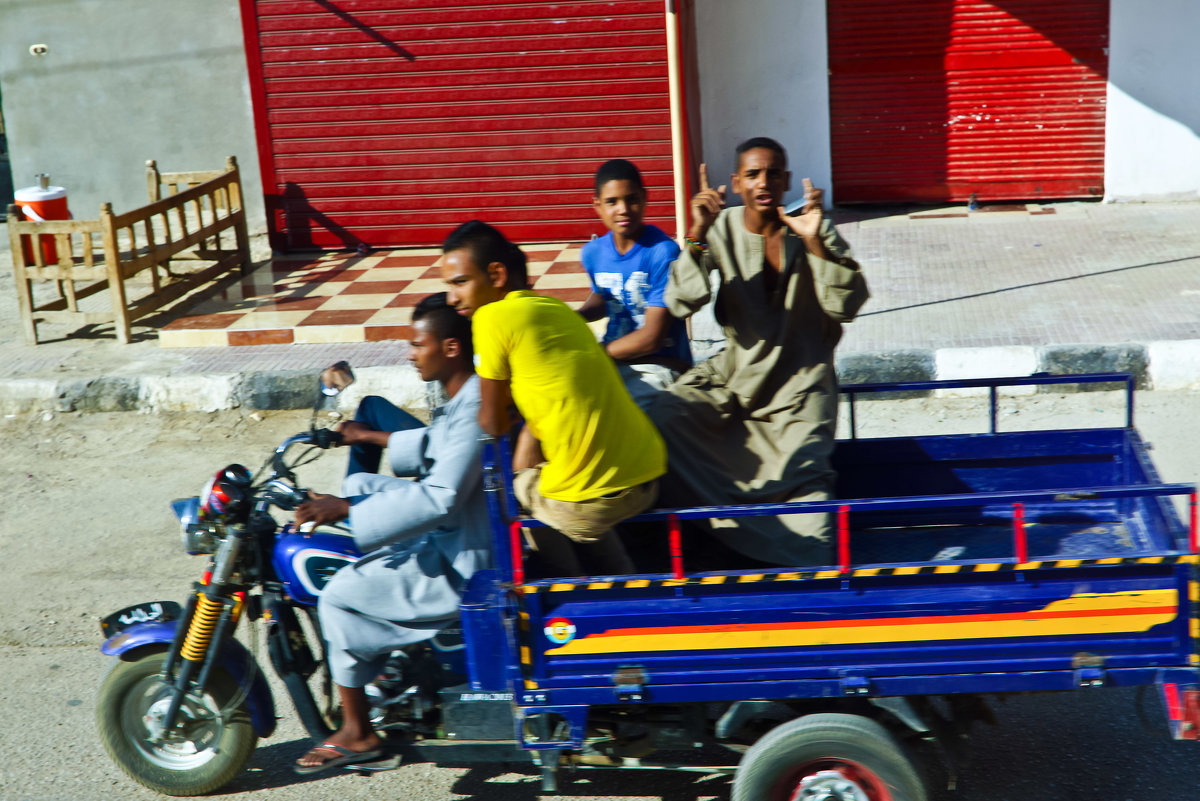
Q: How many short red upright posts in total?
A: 5